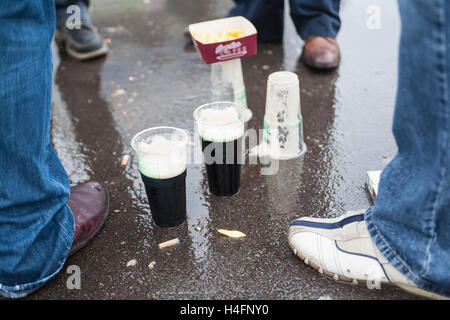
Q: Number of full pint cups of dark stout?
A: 2